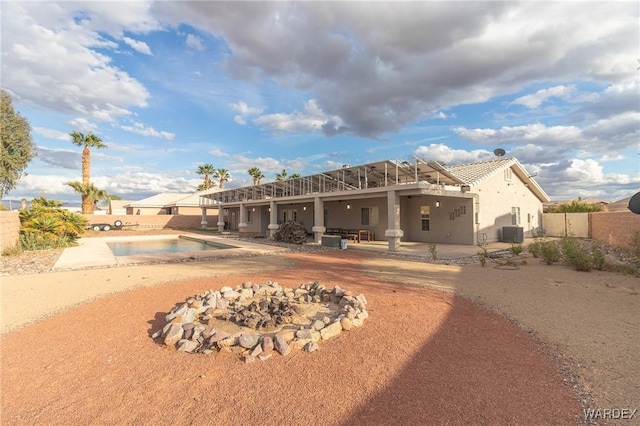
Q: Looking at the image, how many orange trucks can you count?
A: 0